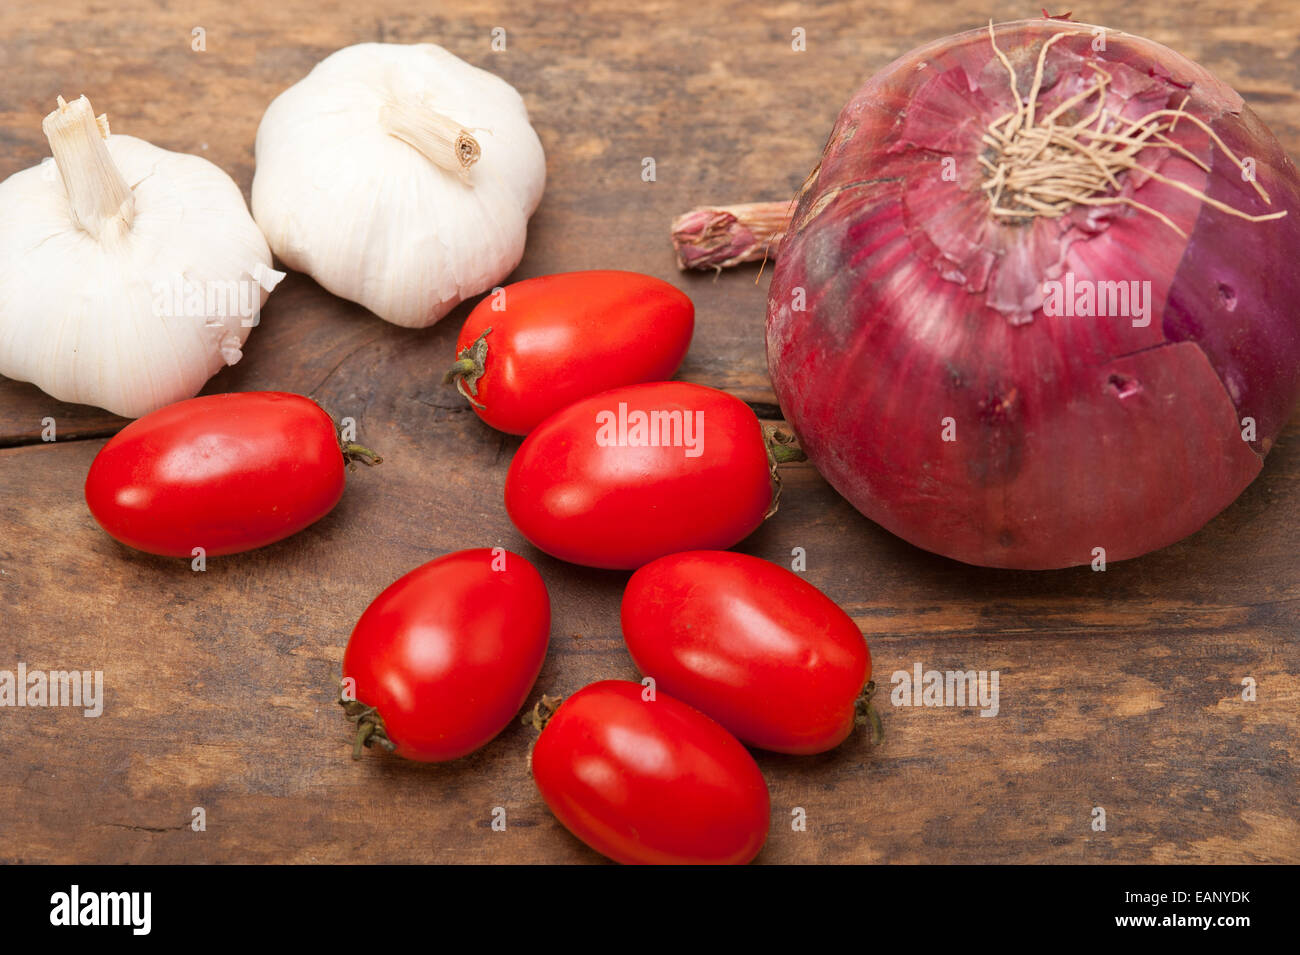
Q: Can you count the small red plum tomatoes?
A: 6